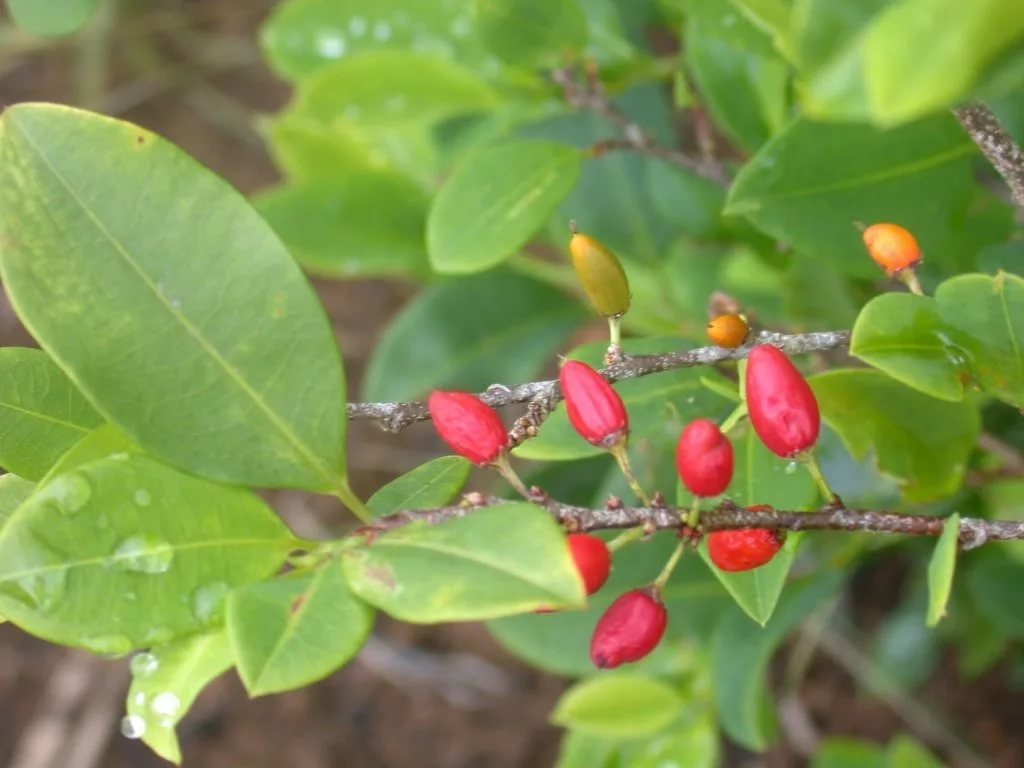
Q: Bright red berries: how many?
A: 7